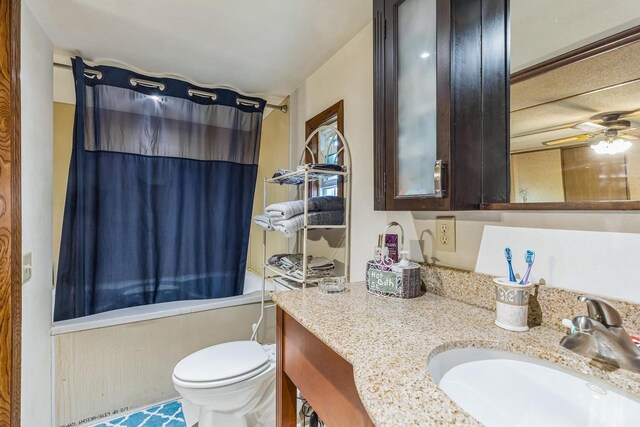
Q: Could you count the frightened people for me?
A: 0